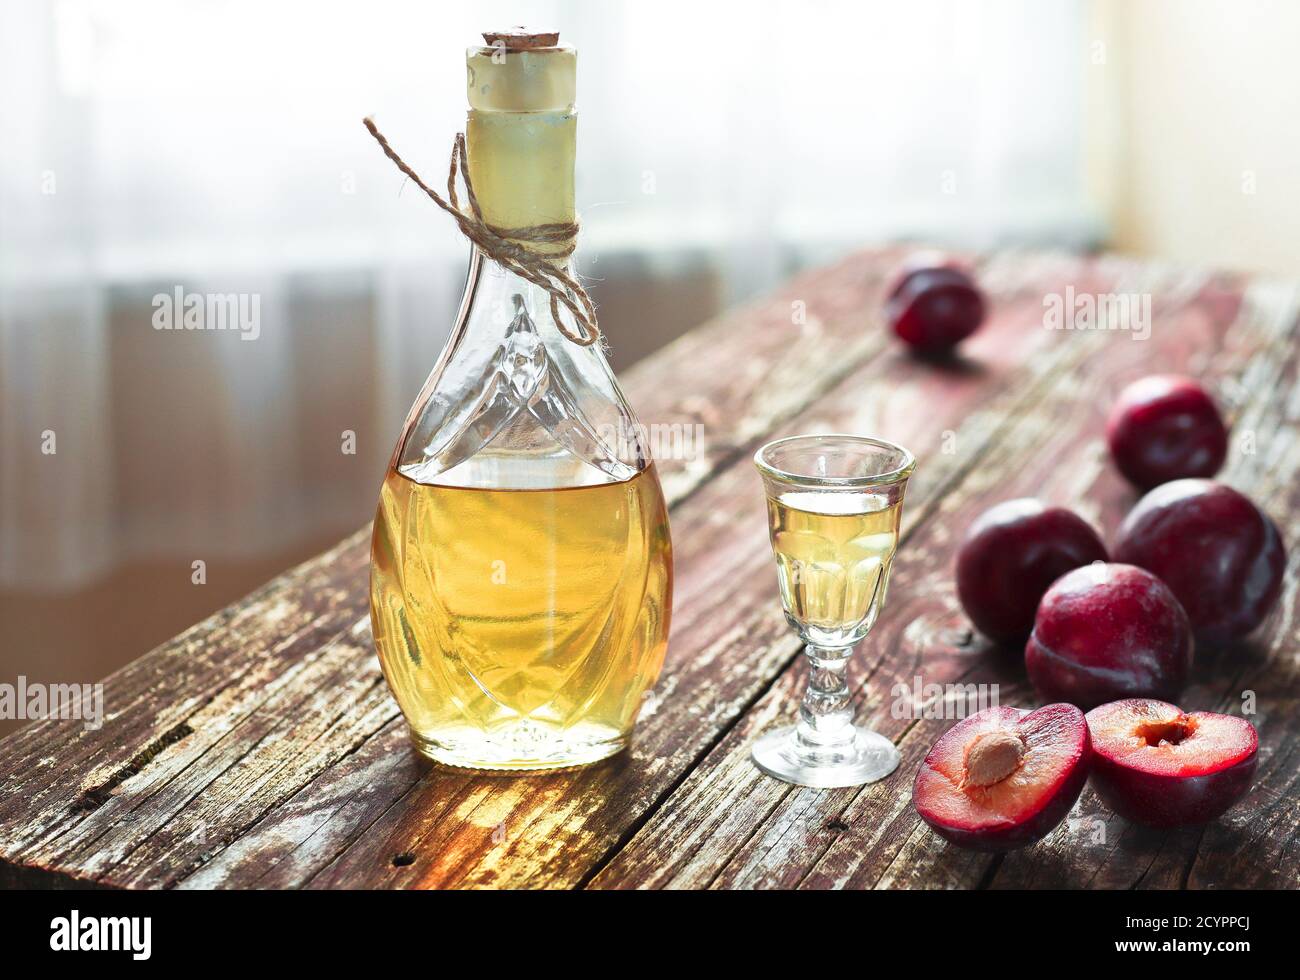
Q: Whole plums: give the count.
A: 5